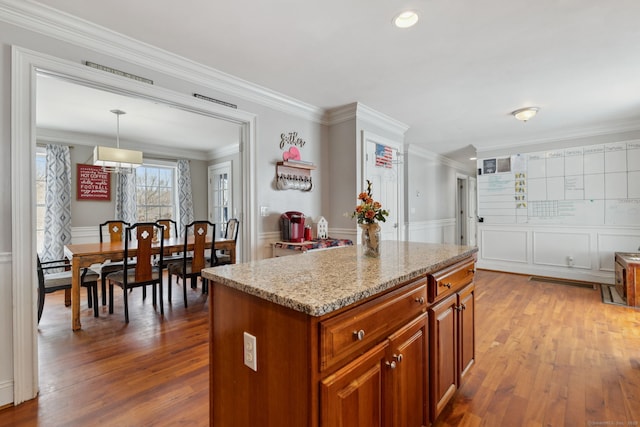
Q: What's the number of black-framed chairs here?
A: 6